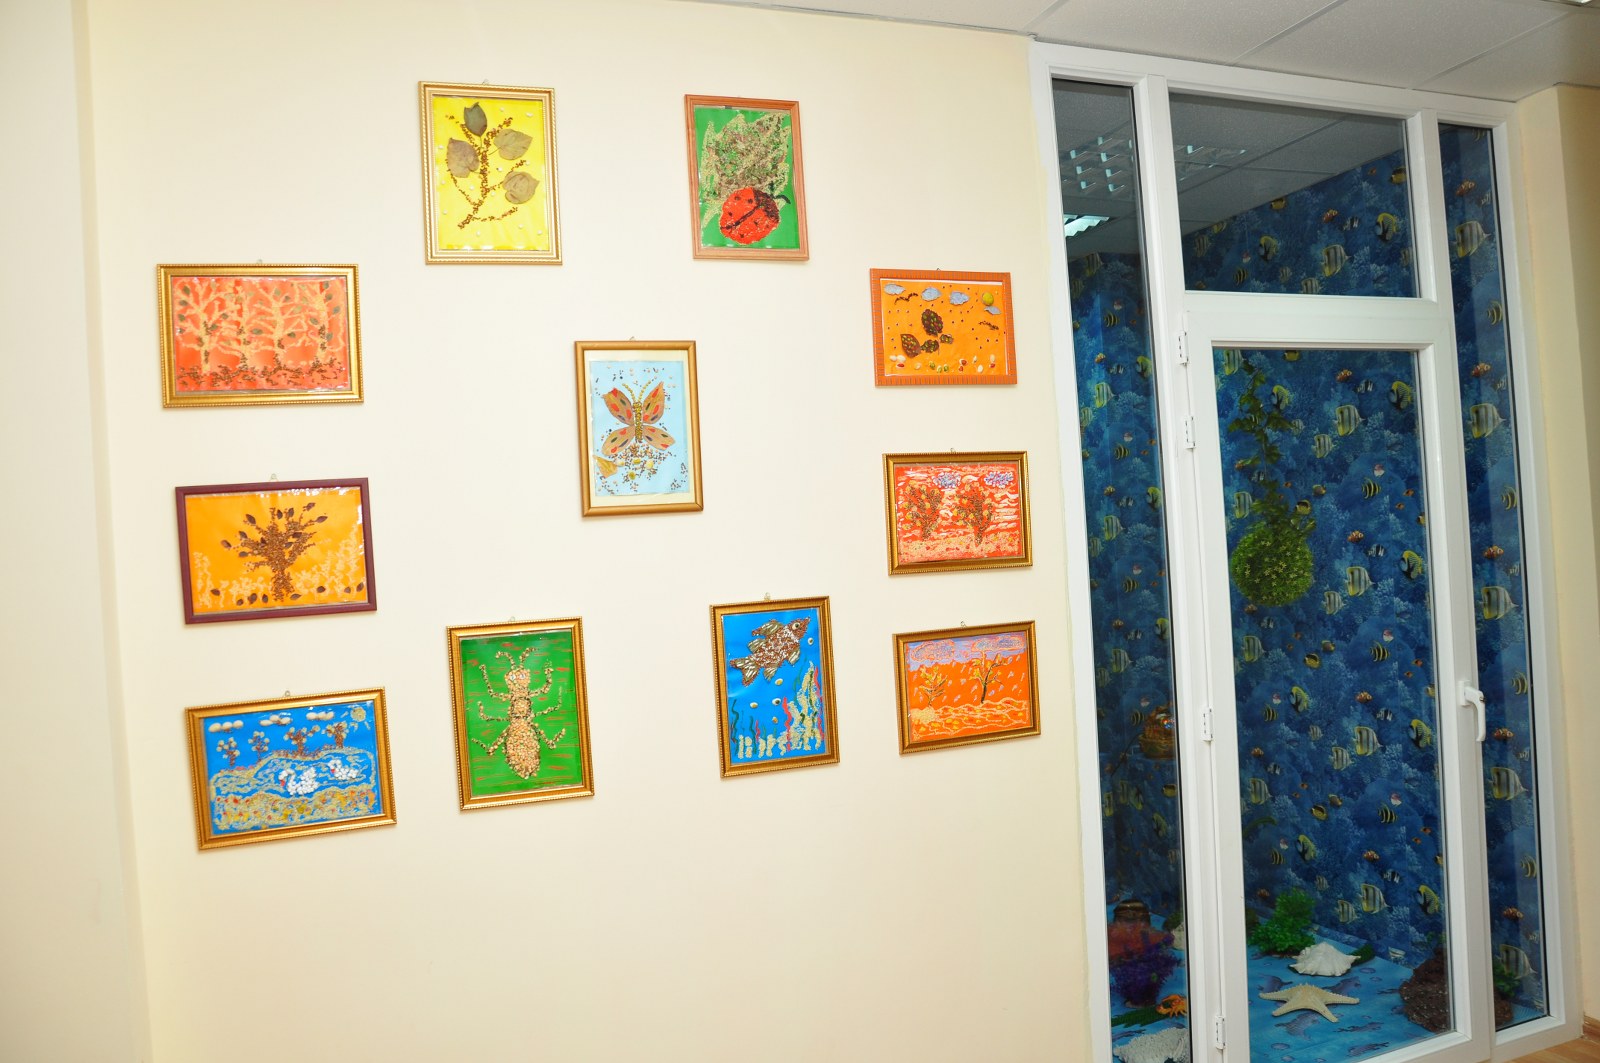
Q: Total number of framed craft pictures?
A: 11